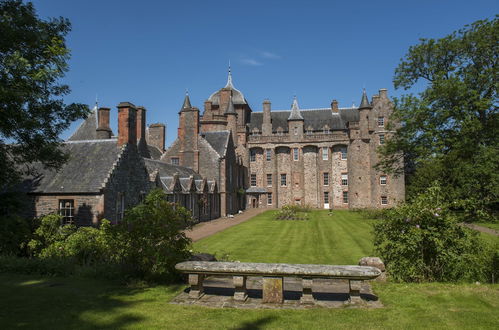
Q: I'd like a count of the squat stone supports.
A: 5